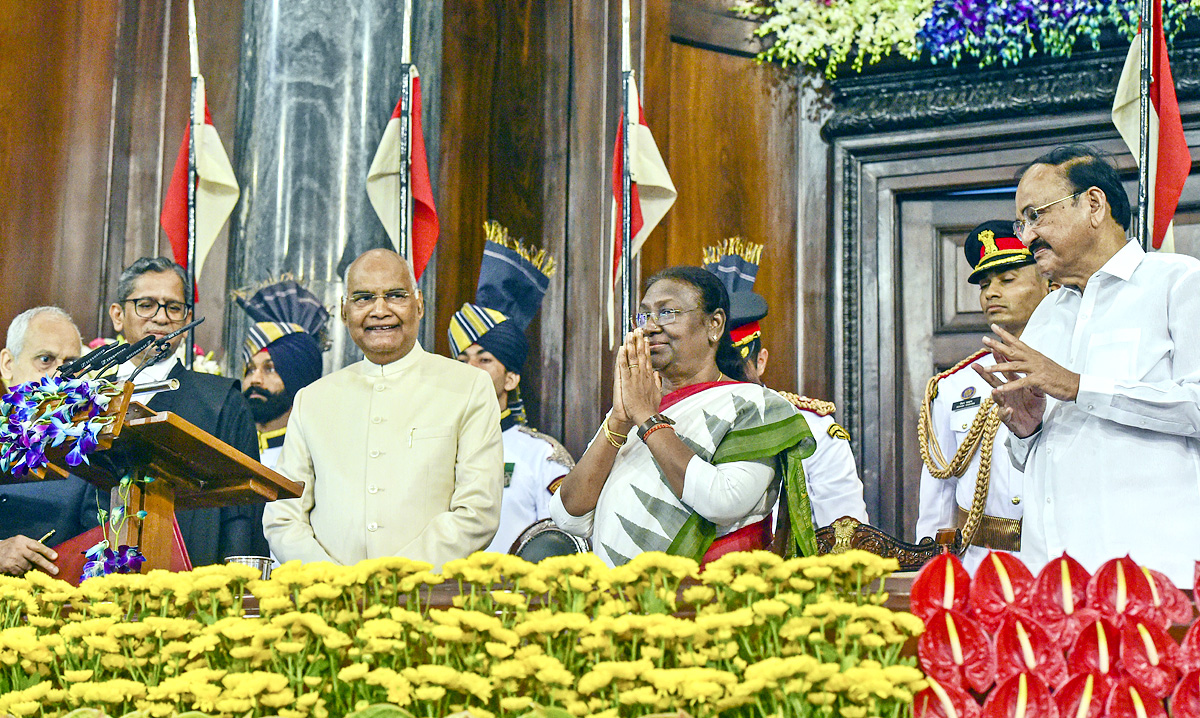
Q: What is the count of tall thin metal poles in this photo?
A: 4